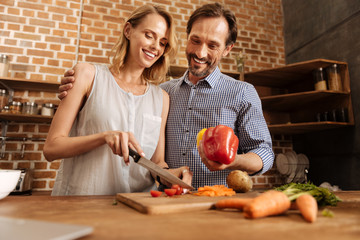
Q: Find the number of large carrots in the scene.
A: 3